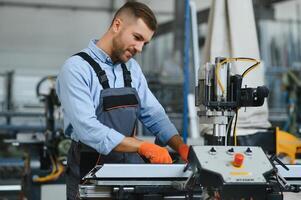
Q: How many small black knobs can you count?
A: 3